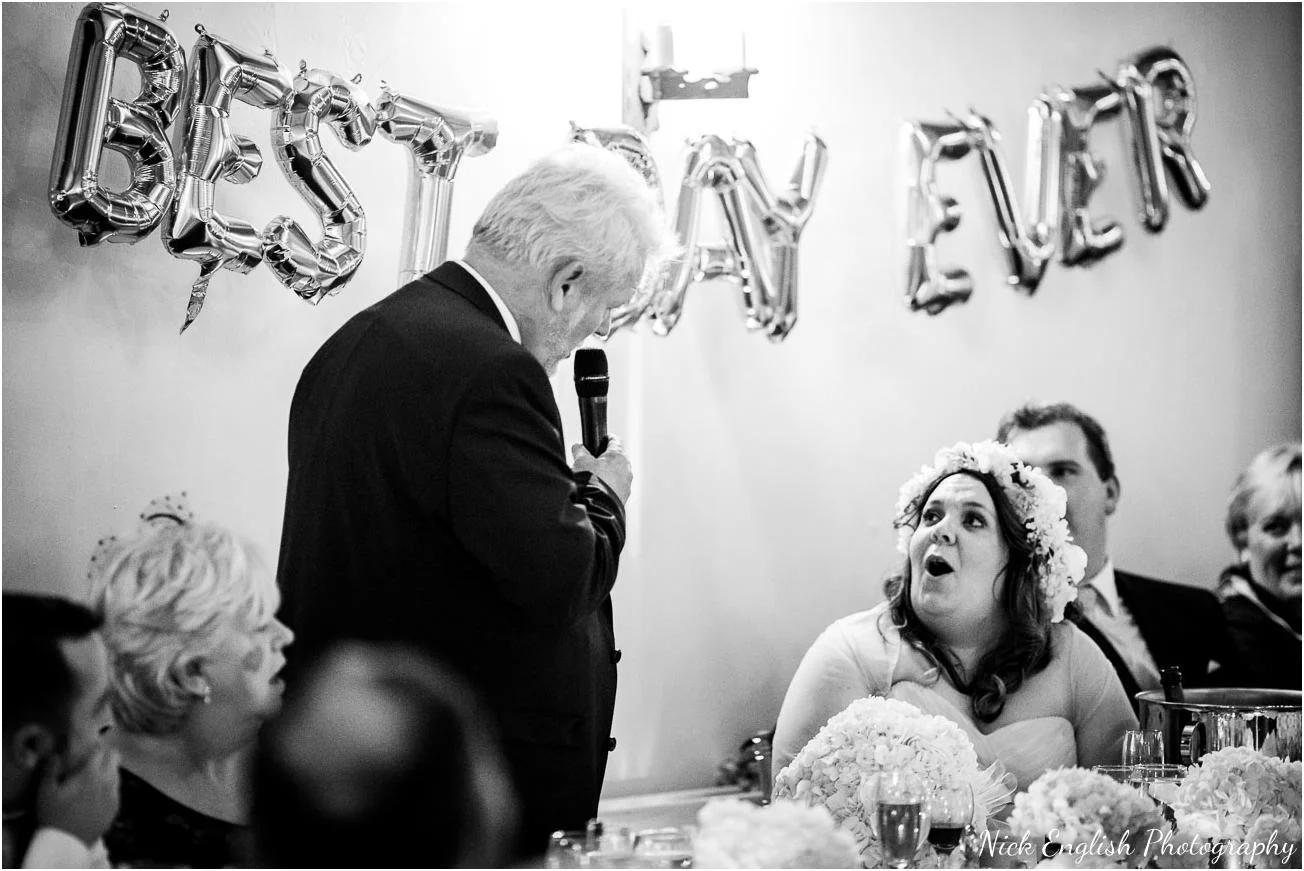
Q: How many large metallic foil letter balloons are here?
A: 11